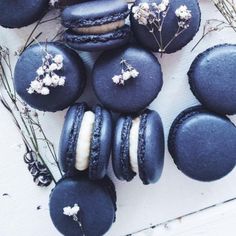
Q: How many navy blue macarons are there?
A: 10